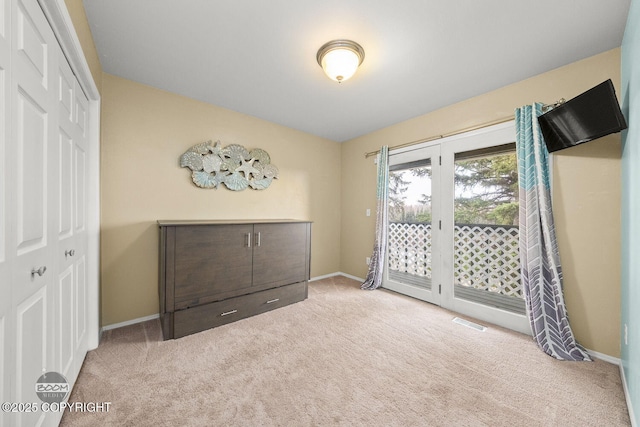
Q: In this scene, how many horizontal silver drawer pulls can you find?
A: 2